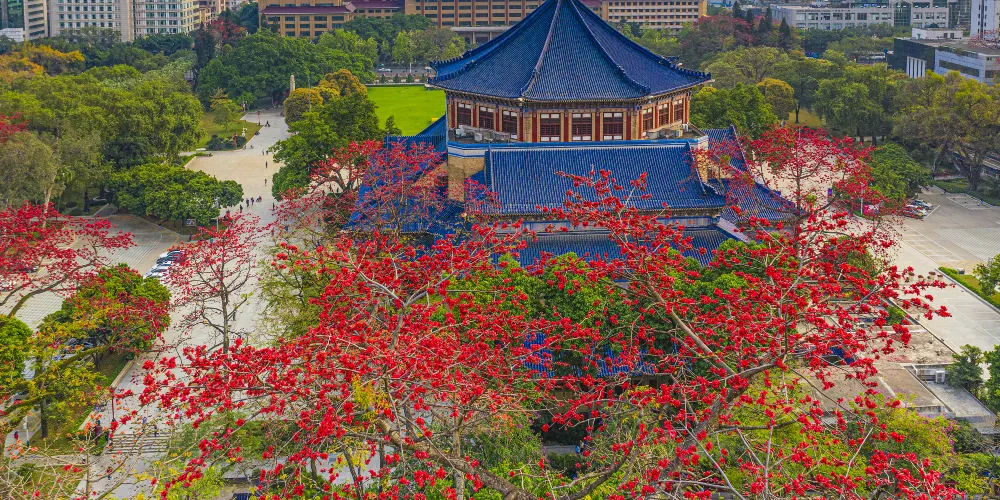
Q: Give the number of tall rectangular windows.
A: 9